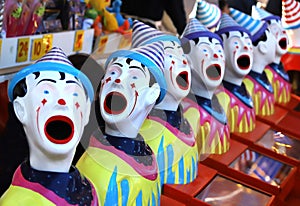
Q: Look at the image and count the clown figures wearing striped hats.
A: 7